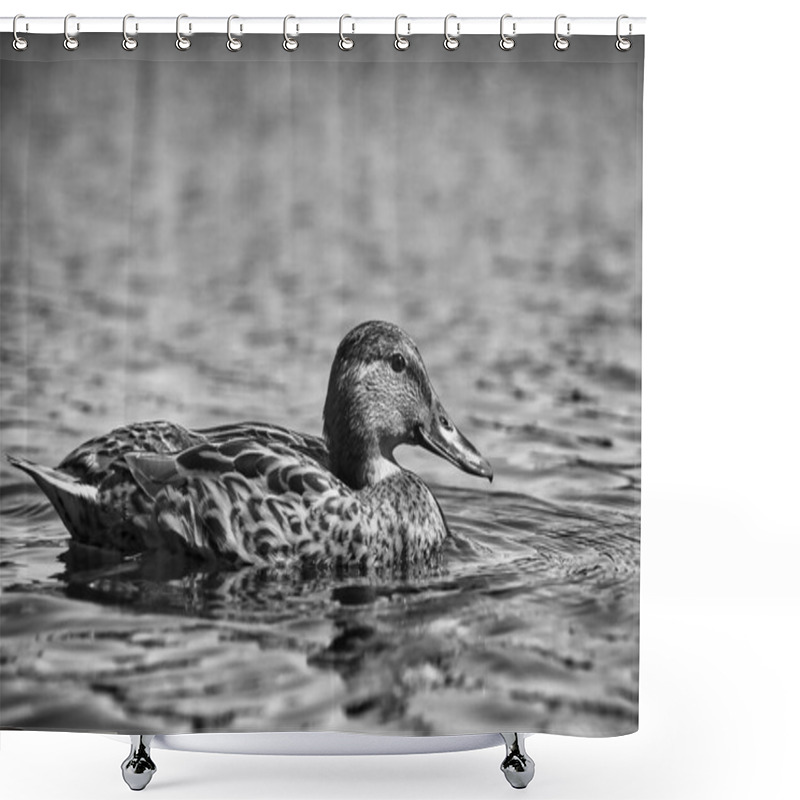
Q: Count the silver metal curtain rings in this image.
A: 12